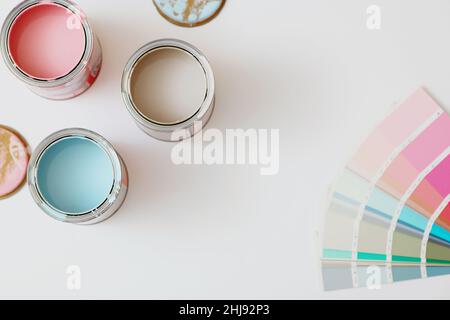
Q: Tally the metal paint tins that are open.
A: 3